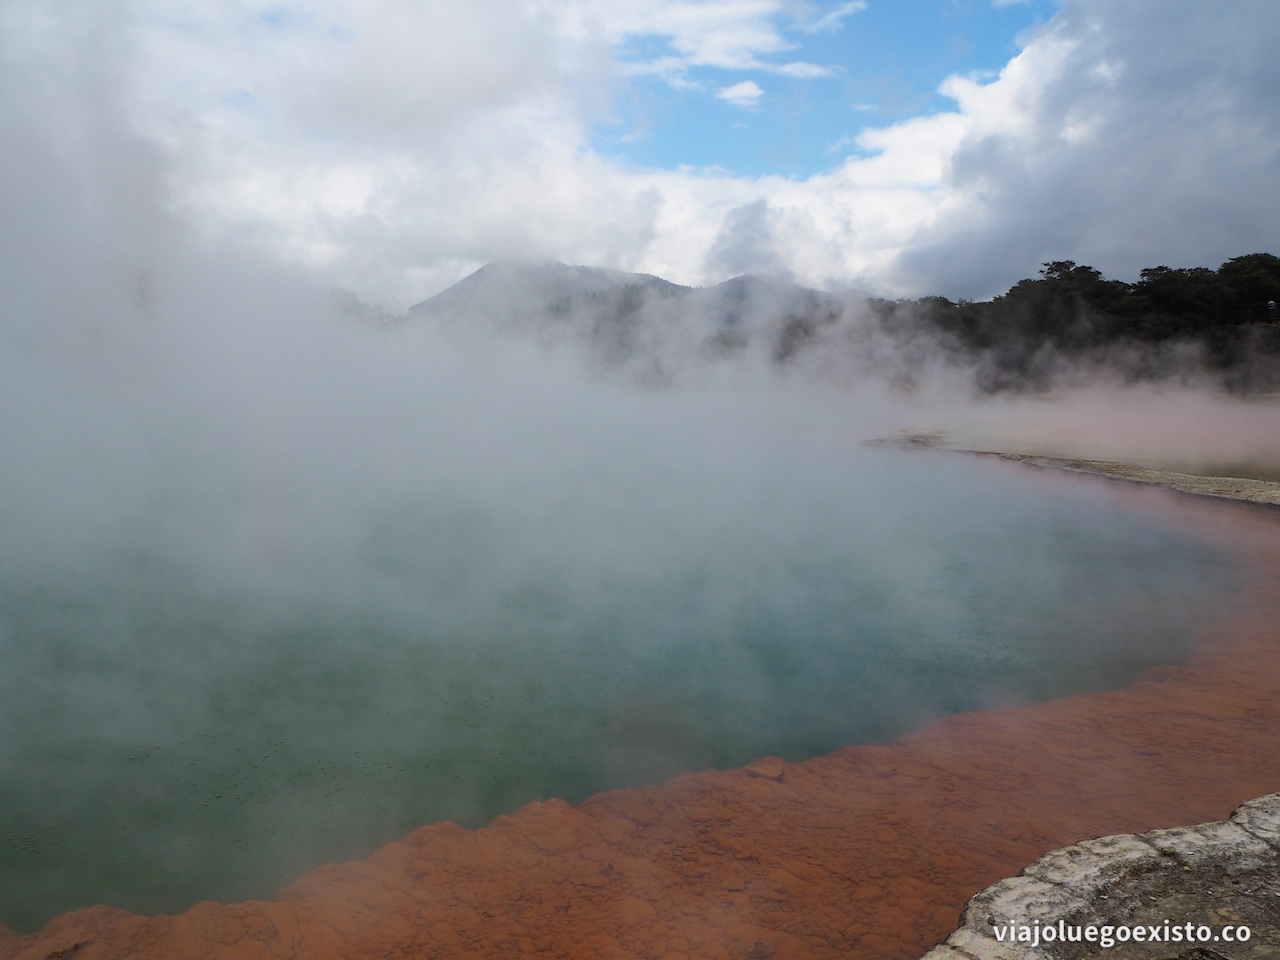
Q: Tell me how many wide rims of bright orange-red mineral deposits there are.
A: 1